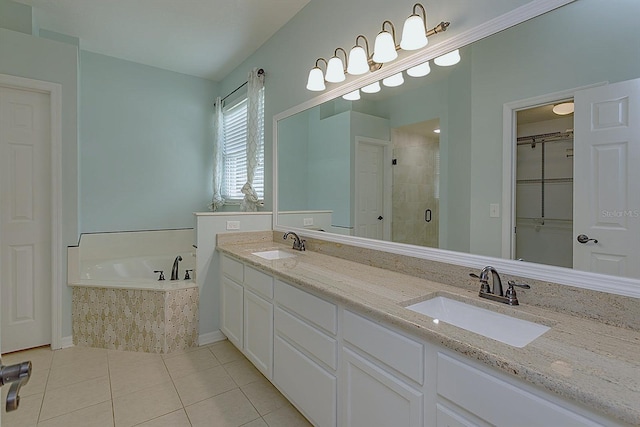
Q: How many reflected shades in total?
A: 5